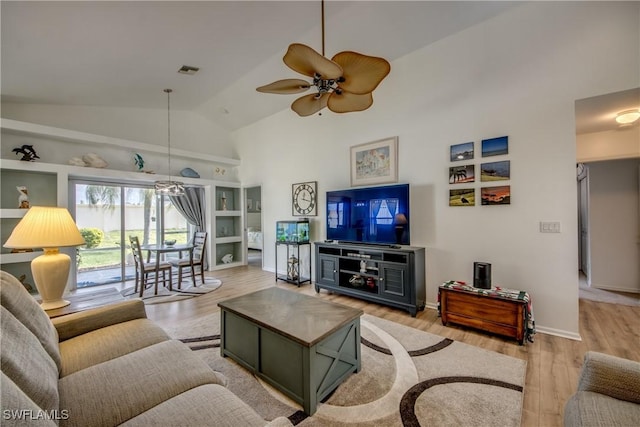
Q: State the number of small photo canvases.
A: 6